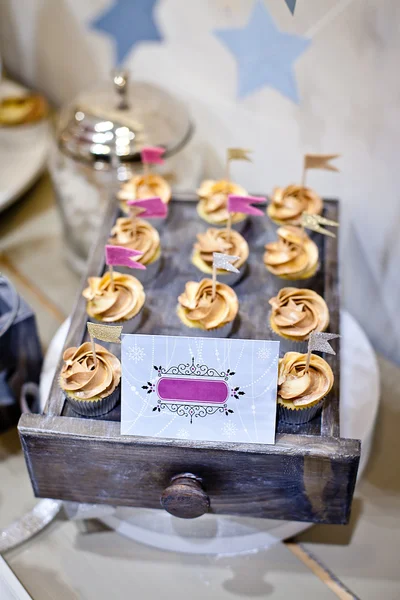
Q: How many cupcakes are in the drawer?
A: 11